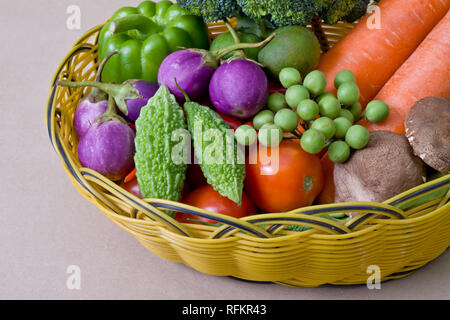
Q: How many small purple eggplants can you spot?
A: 5